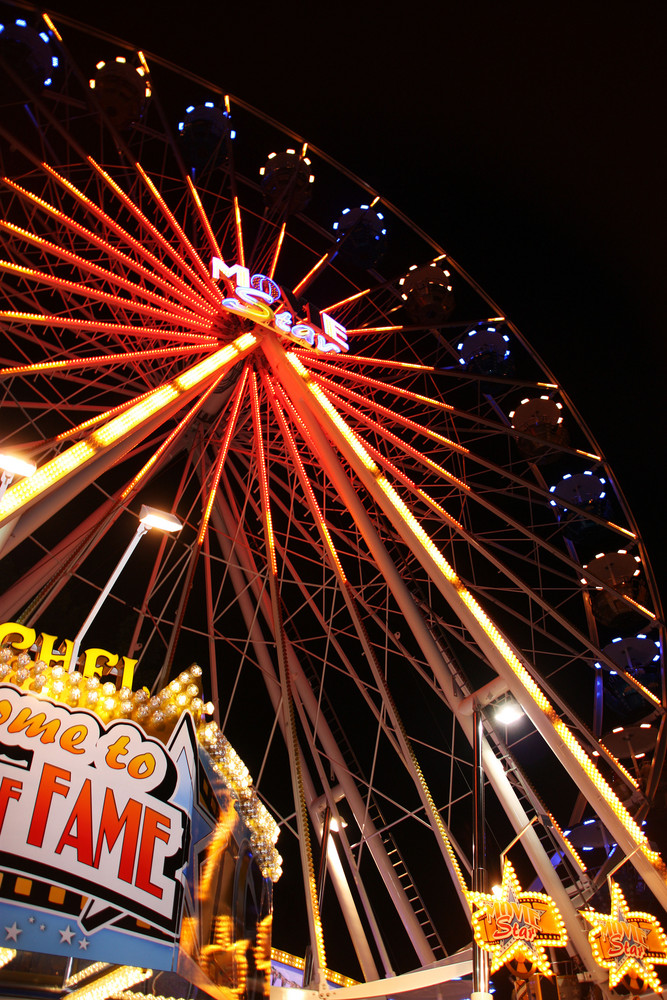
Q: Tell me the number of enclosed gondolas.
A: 13